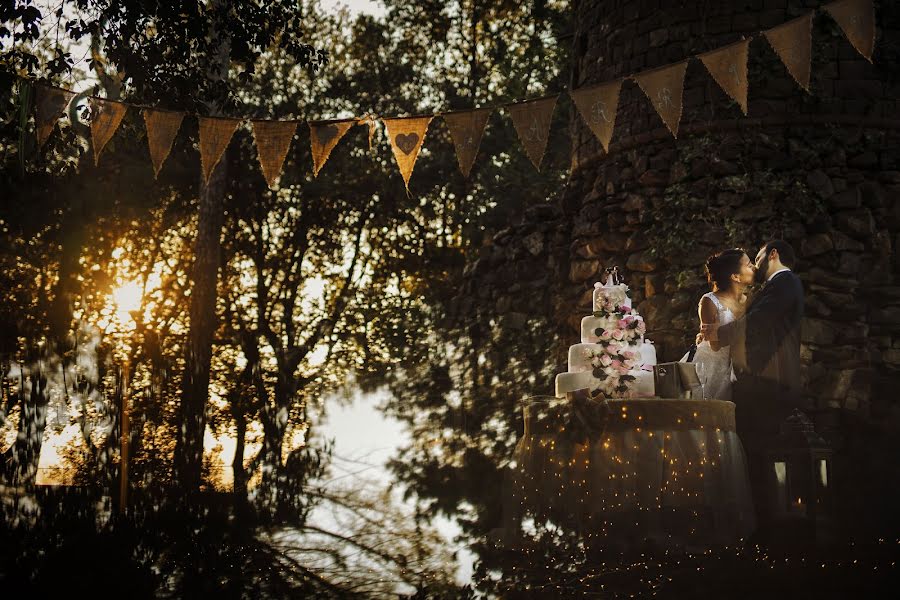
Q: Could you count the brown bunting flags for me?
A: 14